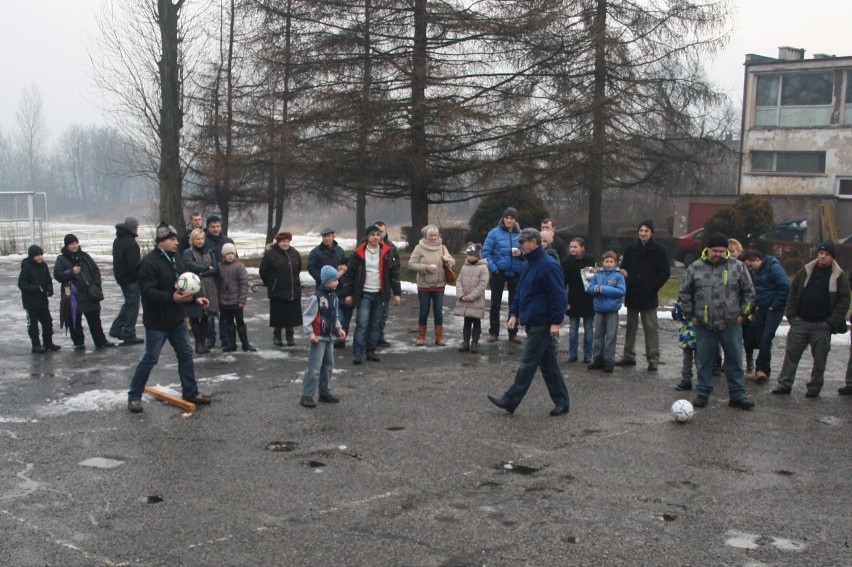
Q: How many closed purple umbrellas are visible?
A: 1